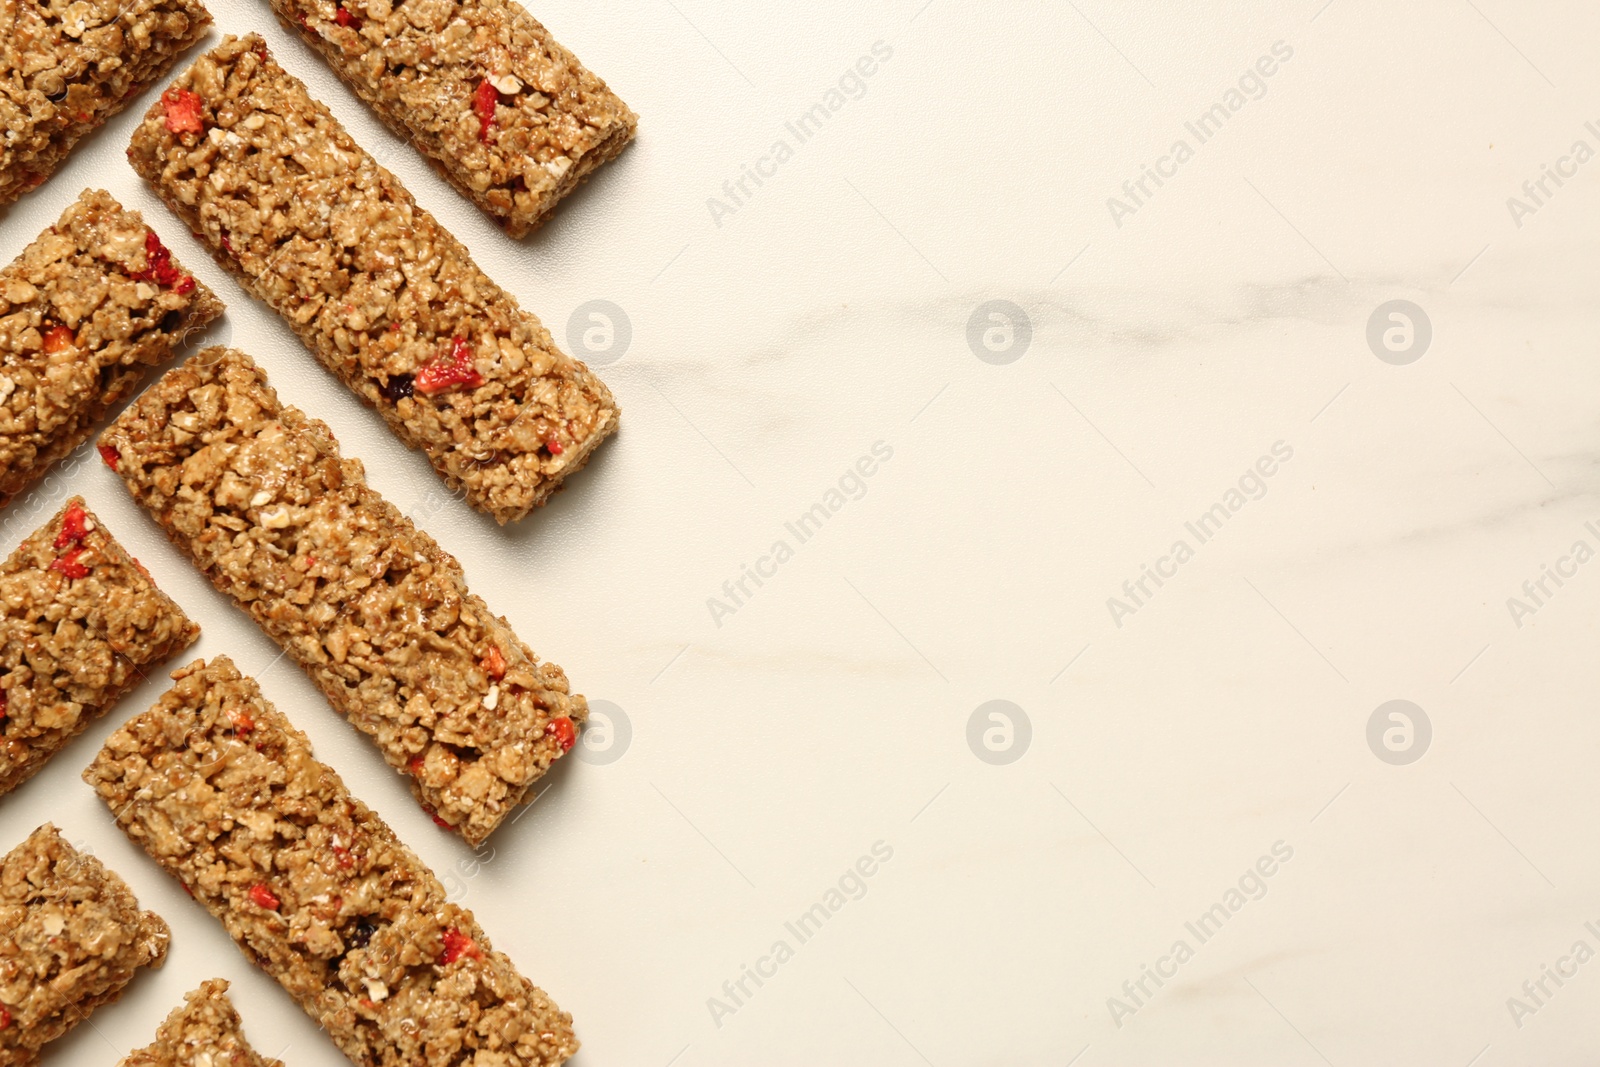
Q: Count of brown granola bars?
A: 9